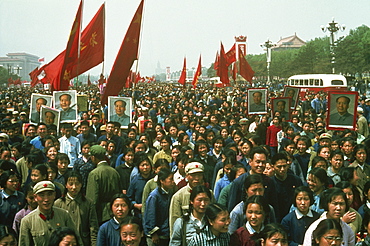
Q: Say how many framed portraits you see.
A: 8